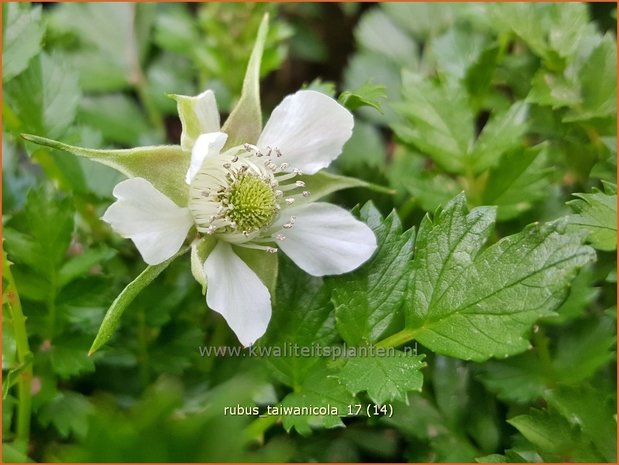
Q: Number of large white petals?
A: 4